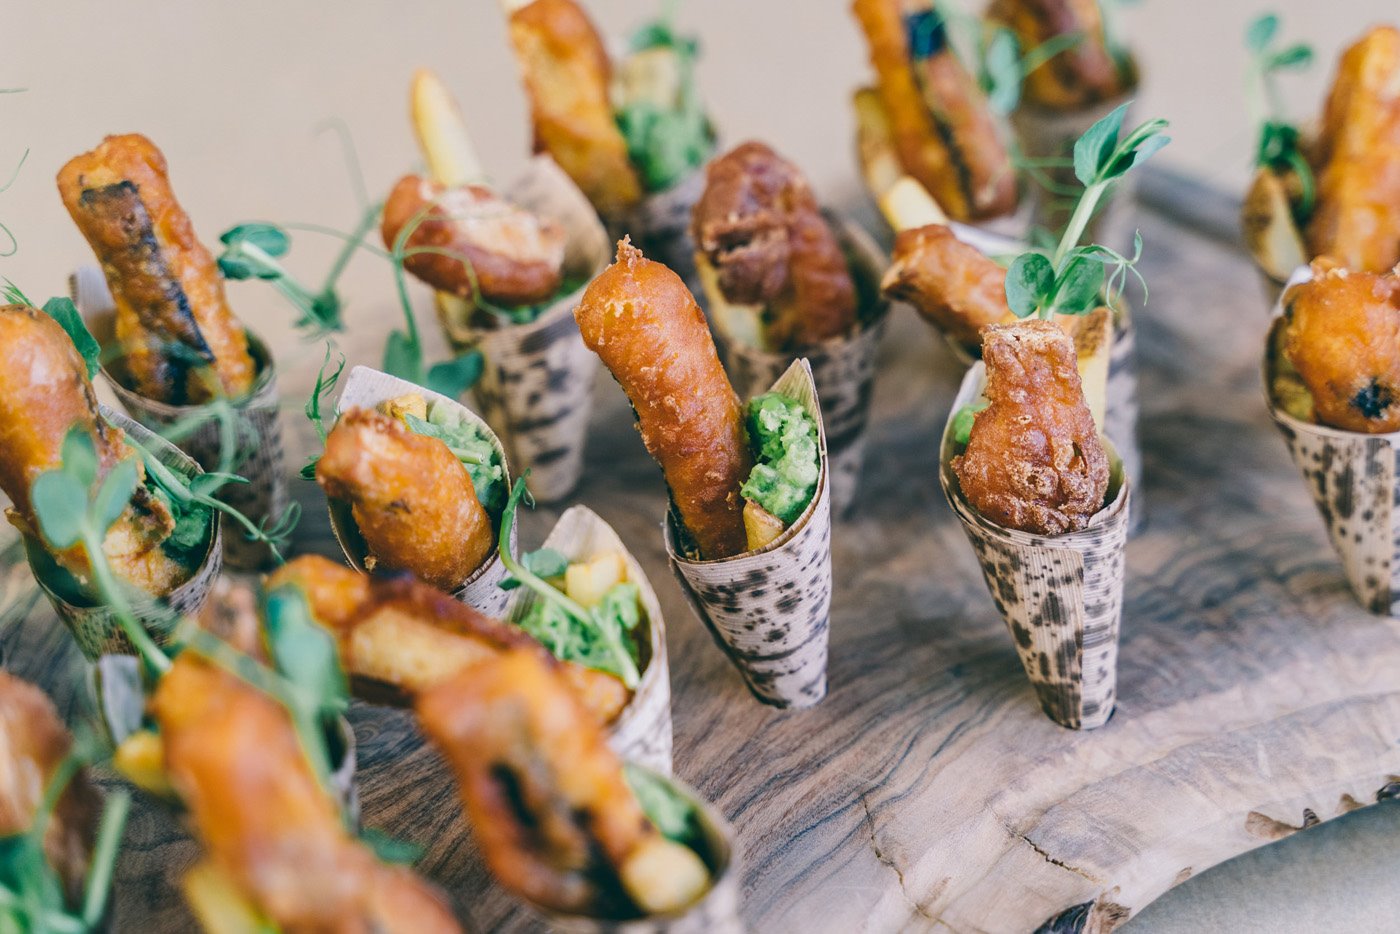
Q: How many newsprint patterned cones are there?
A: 0